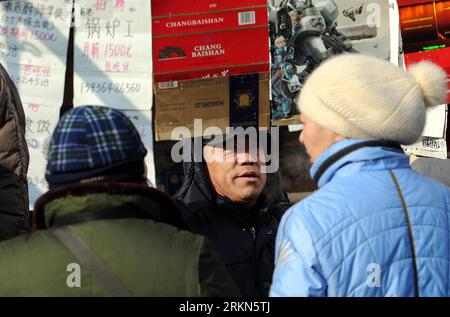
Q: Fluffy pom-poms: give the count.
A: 1